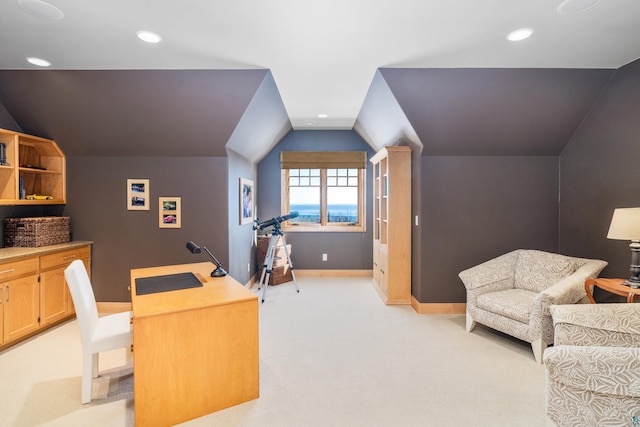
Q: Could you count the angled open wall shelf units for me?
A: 1